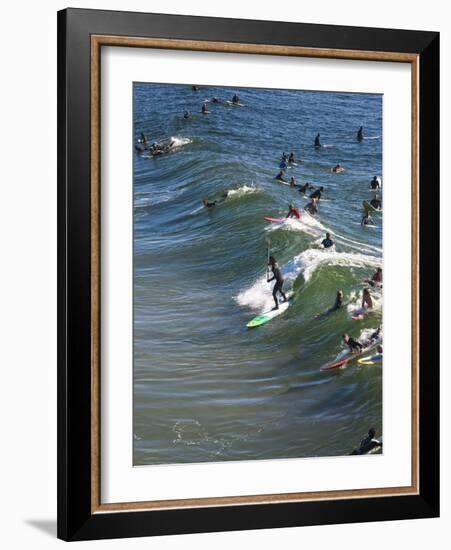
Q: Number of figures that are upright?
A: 1